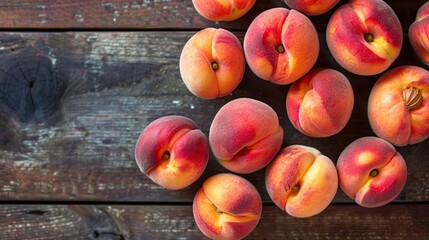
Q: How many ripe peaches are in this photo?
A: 13